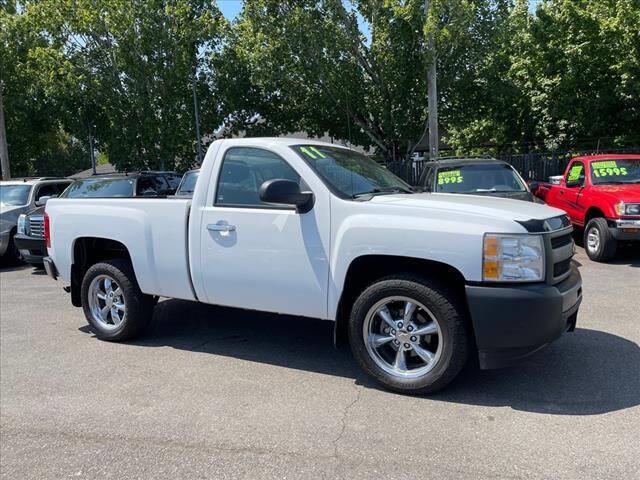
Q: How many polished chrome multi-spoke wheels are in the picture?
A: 2